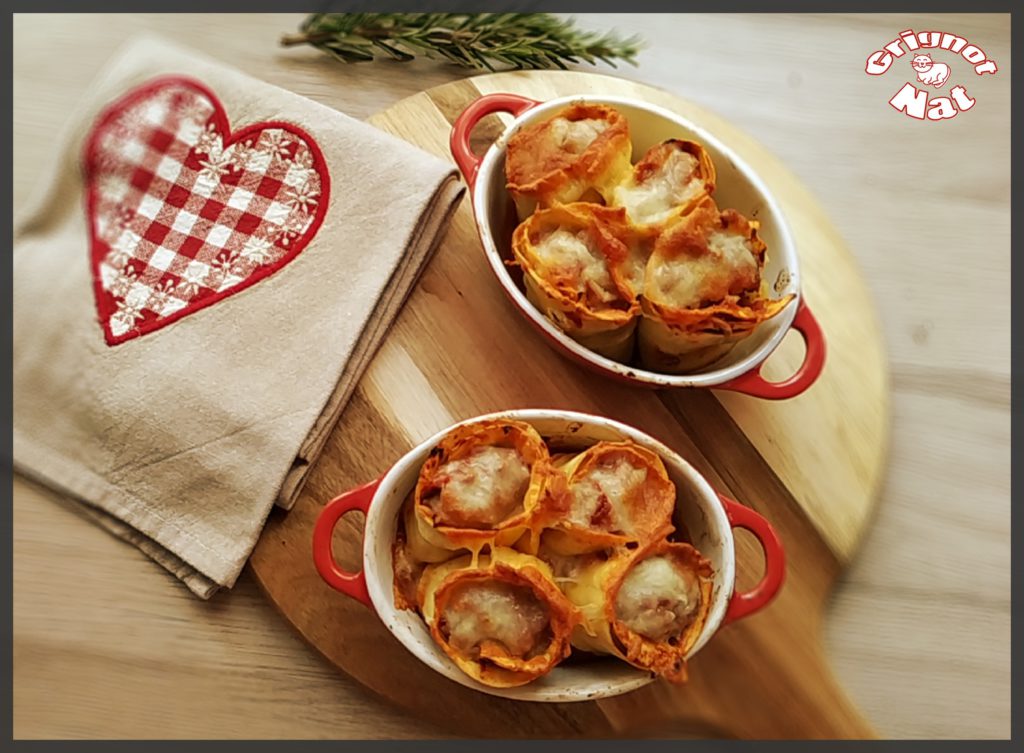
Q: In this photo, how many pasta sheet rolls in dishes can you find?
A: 8